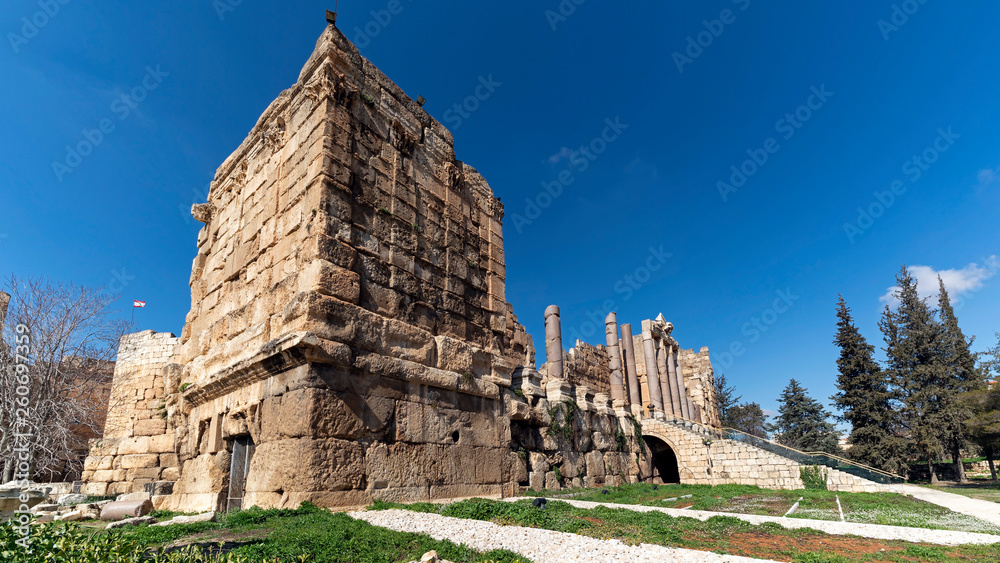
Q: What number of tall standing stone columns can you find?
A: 7